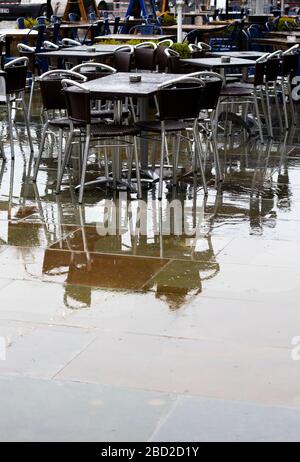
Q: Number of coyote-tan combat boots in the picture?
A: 0